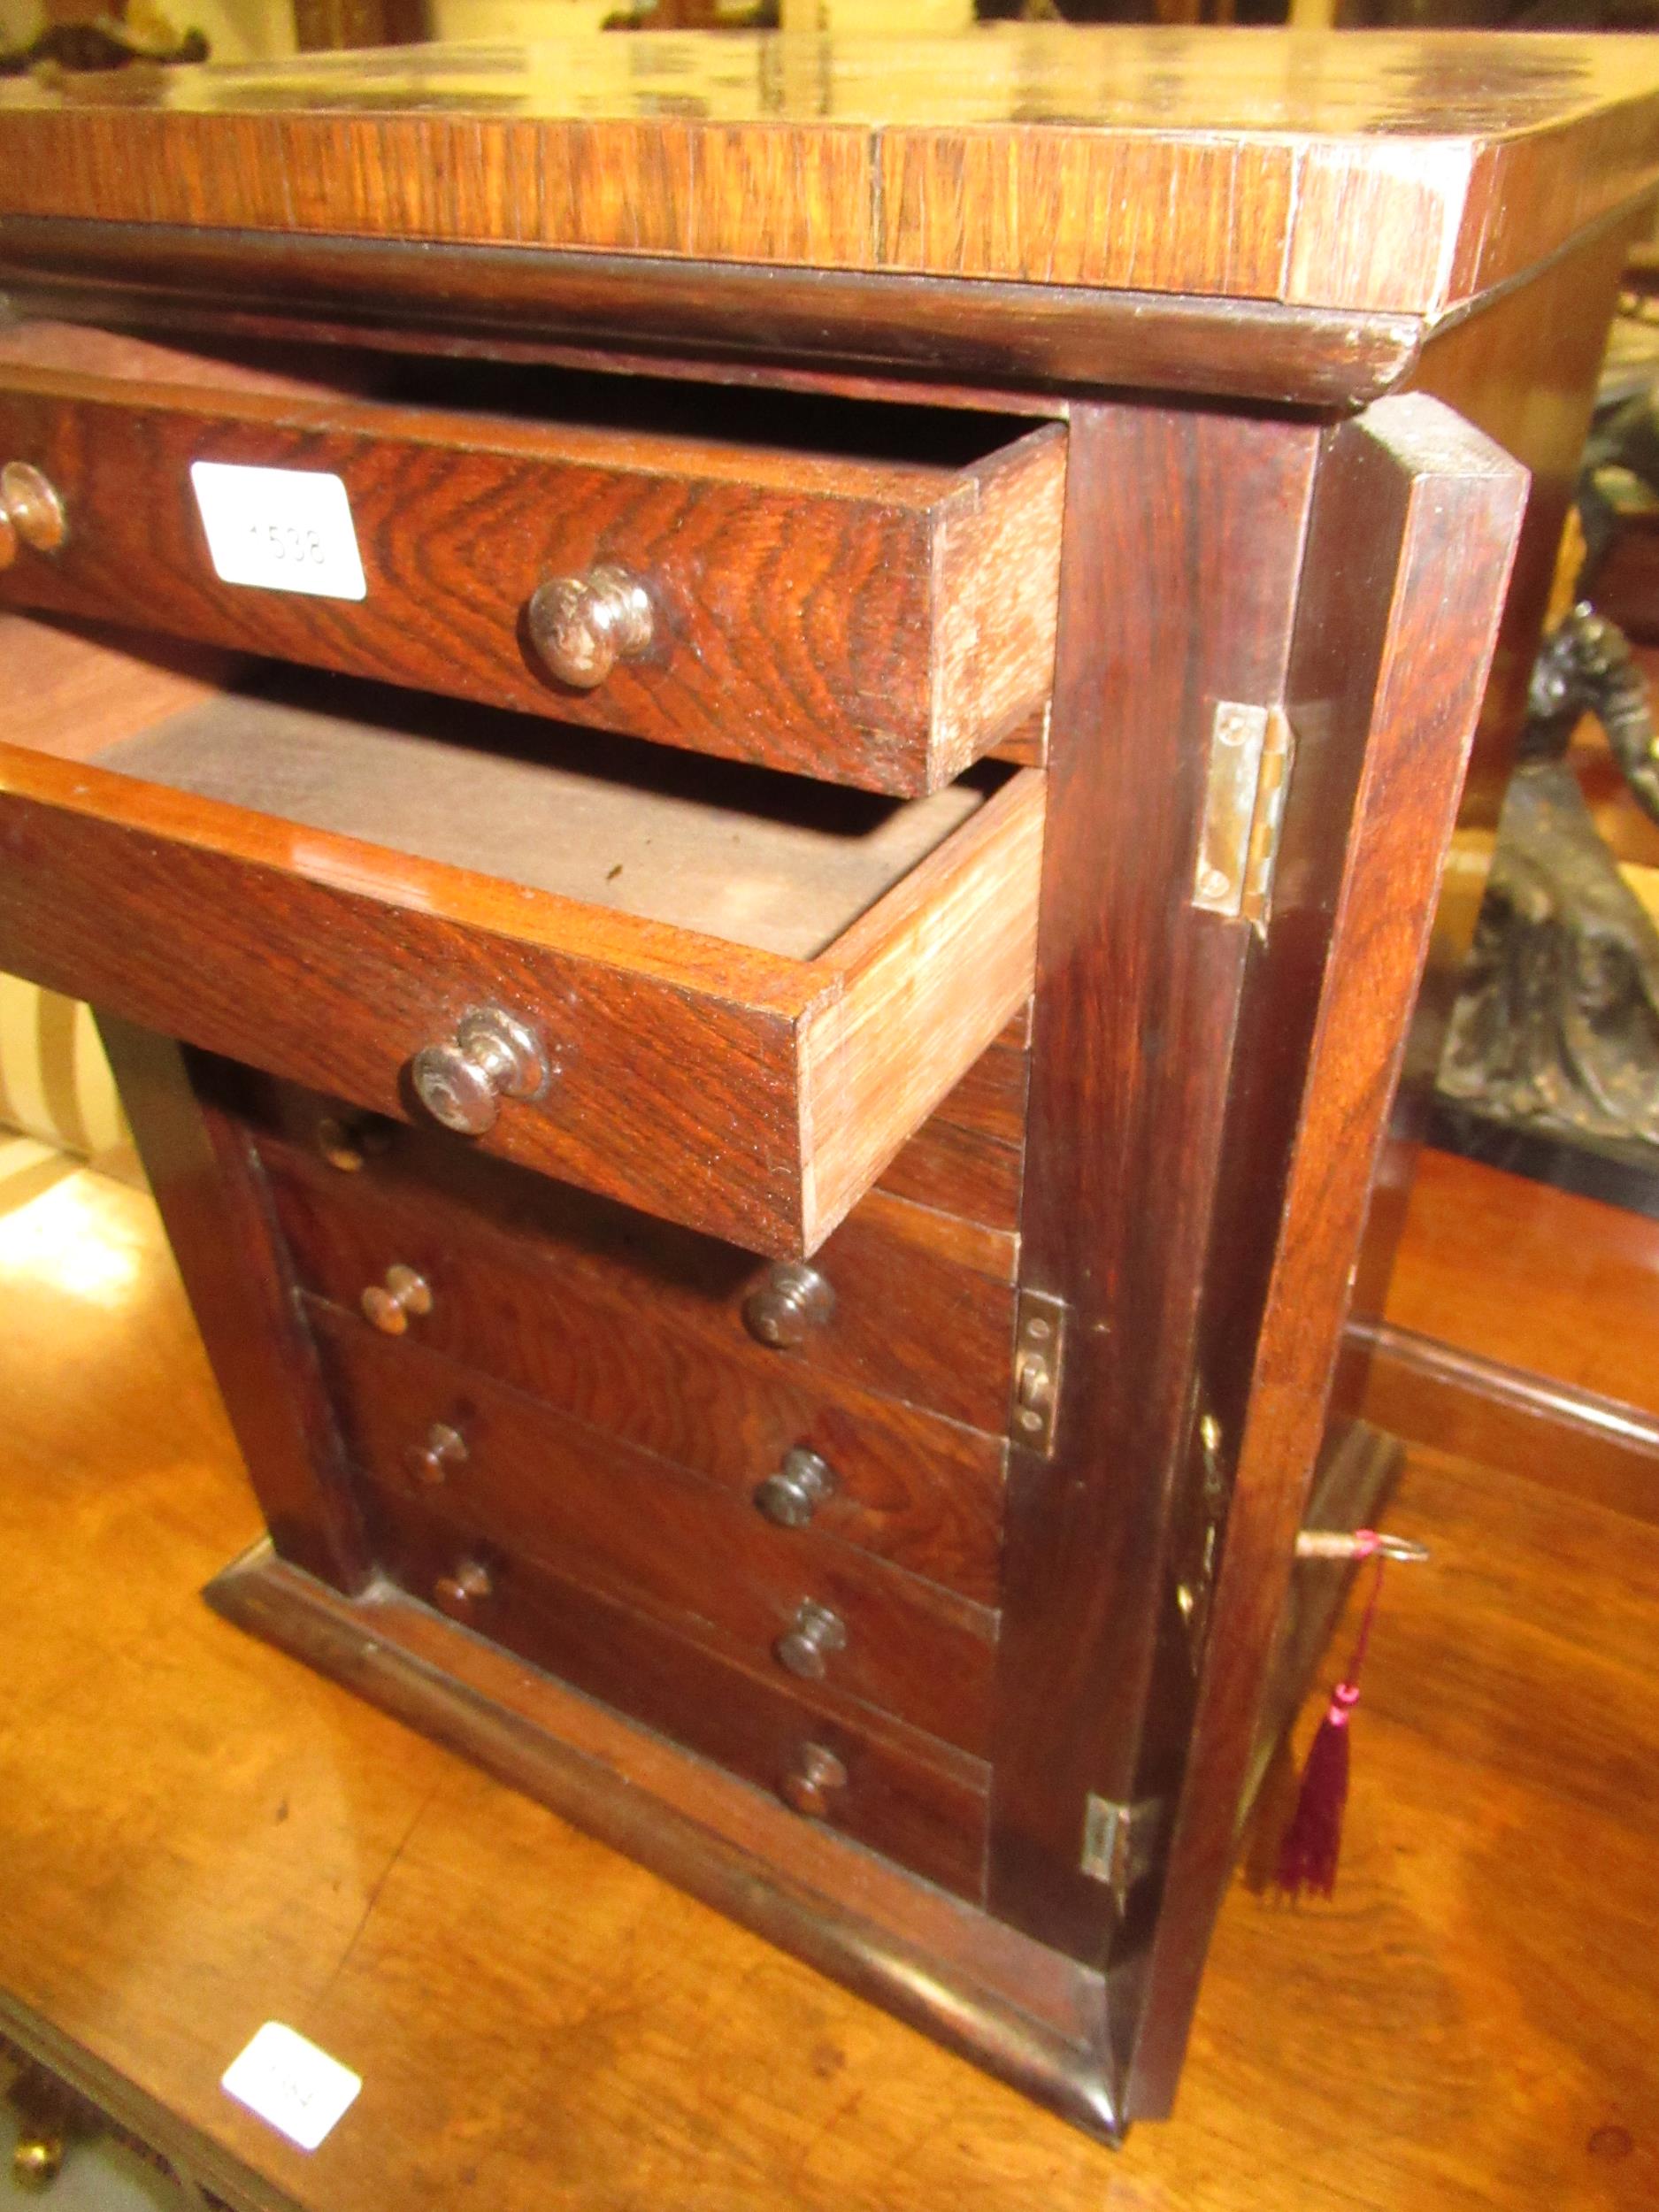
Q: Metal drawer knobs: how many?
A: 11